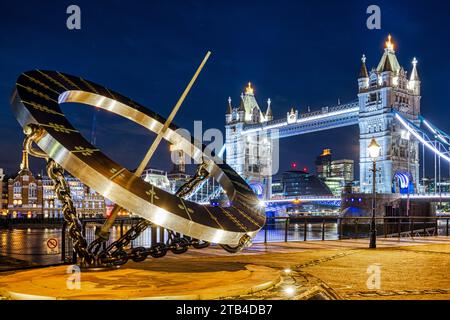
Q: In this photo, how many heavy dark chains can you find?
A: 3